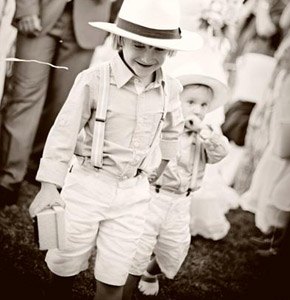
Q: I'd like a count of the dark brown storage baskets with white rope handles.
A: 0